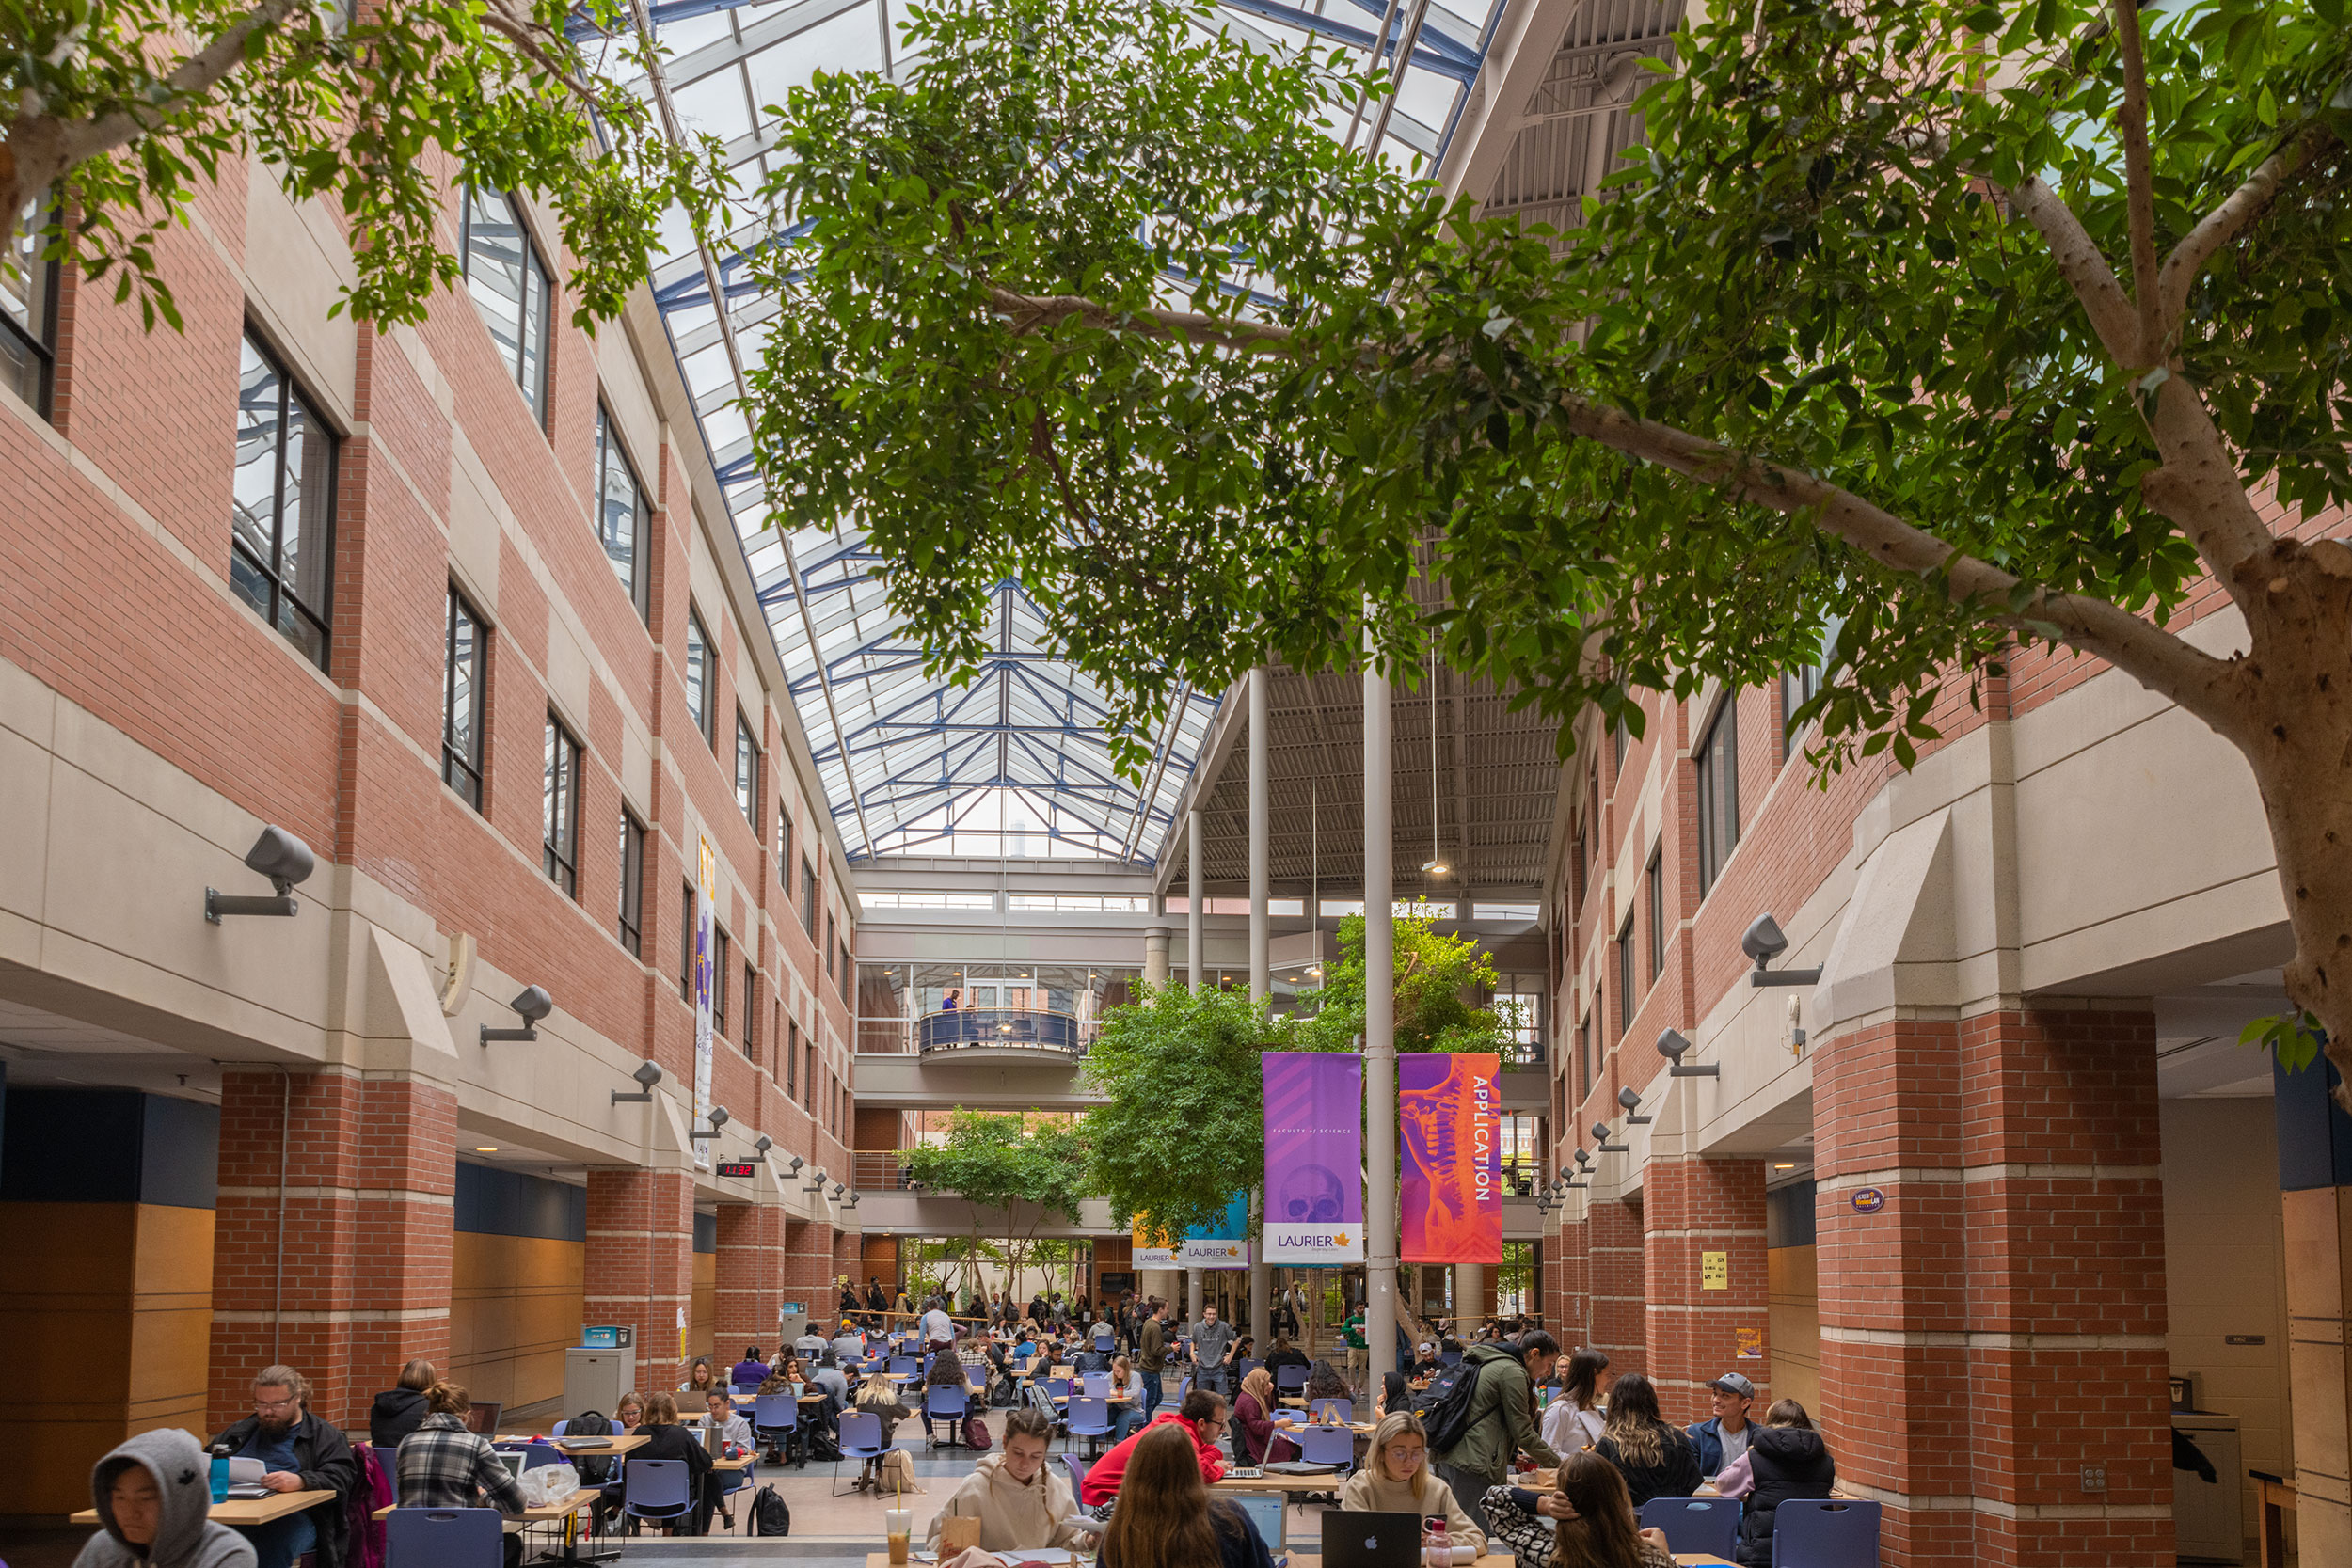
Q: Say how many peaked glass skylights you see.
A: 1